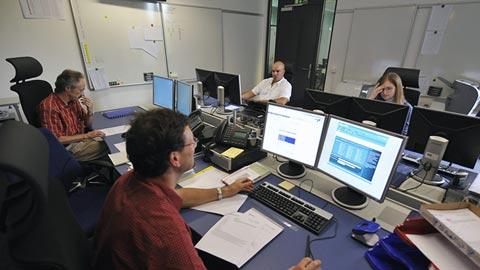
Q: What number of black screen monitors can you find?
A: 5